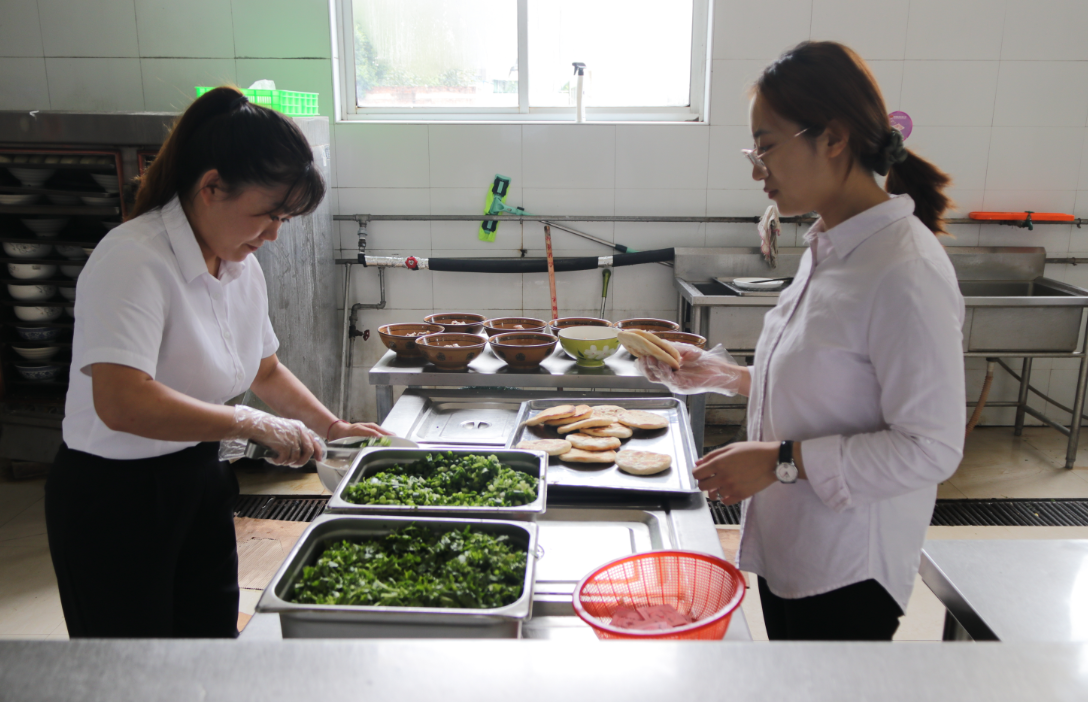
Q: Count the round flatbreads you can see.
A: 12